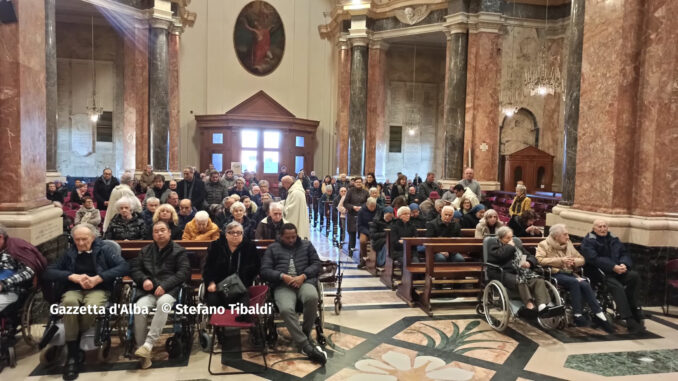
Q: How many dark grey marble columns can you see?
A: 5